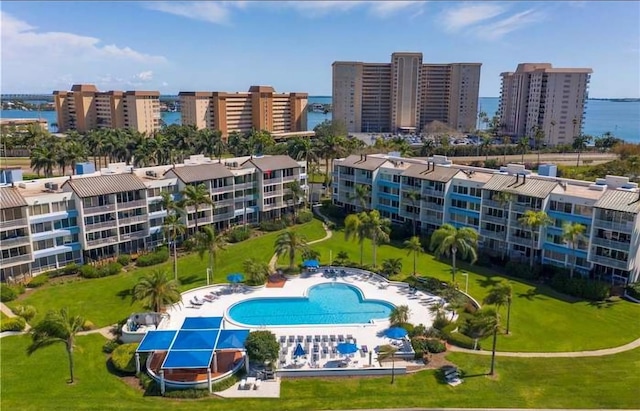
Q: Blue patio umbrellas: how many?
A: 5